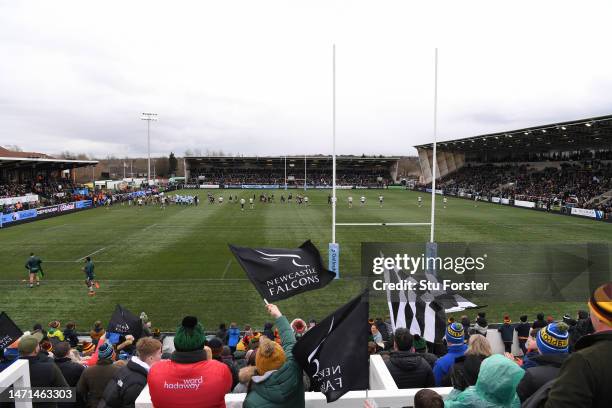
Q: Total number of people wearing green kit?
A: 2